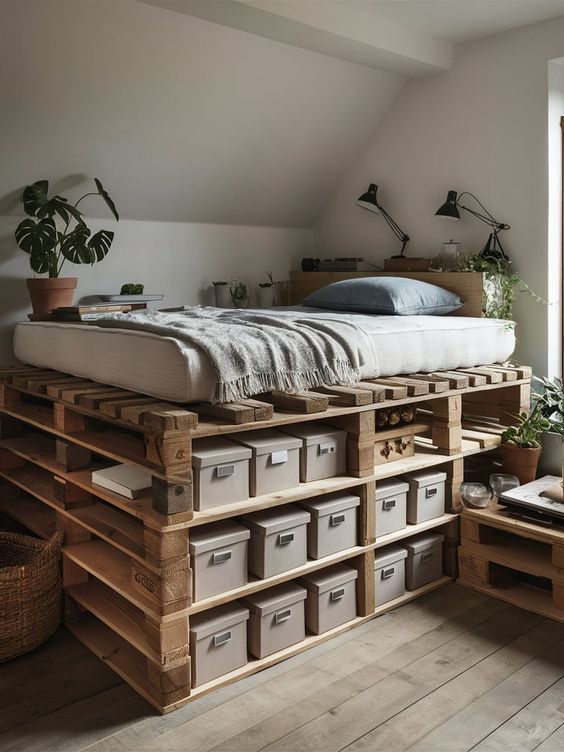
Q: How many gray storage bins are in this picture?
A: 13